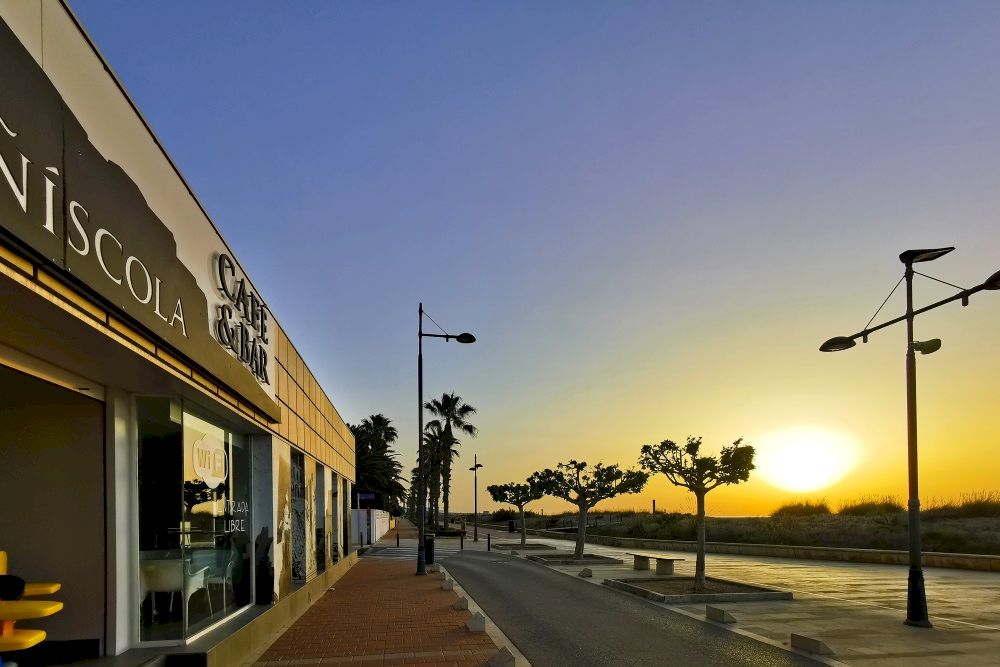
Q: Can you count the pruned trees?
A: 3